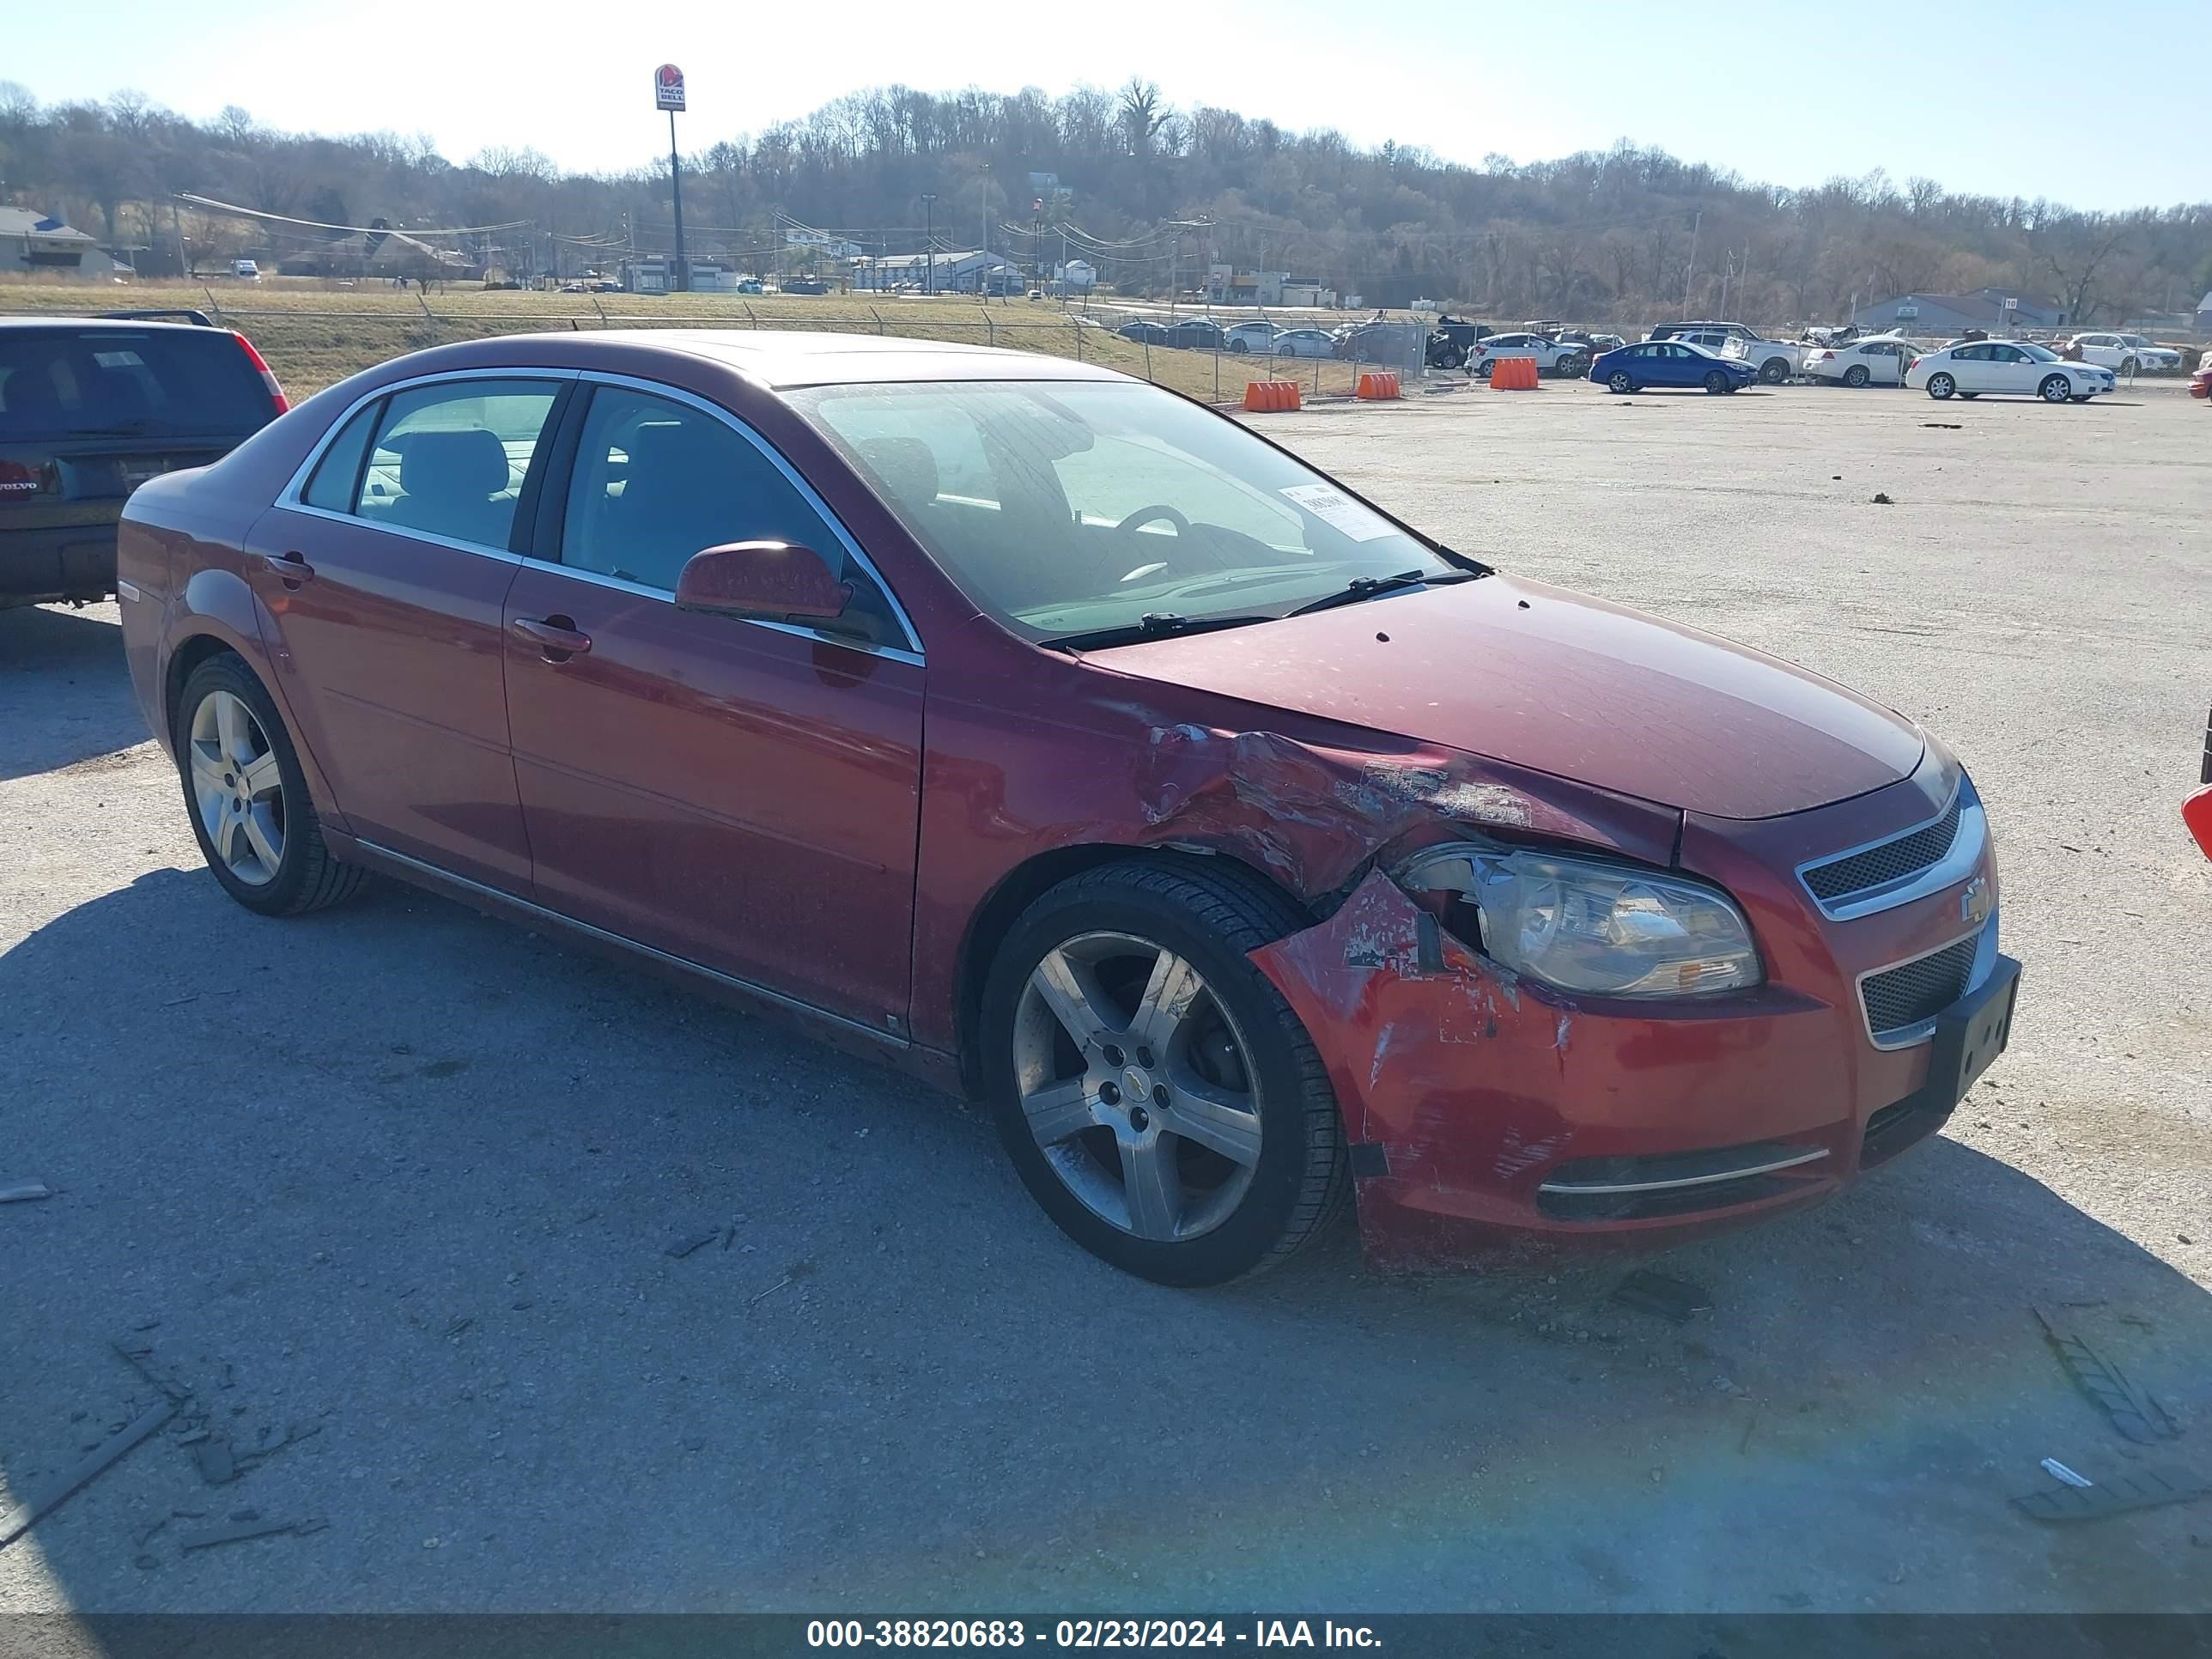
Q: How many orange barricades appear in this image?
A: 3